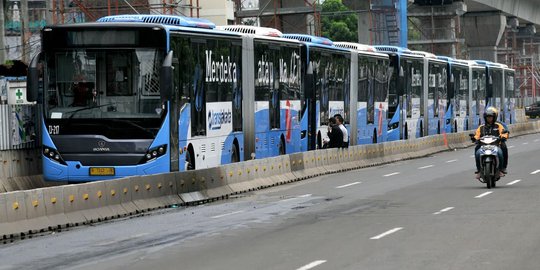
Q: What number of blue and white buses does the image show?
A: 5